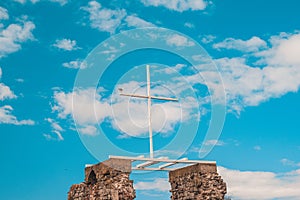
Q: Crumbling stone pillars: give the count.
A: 2